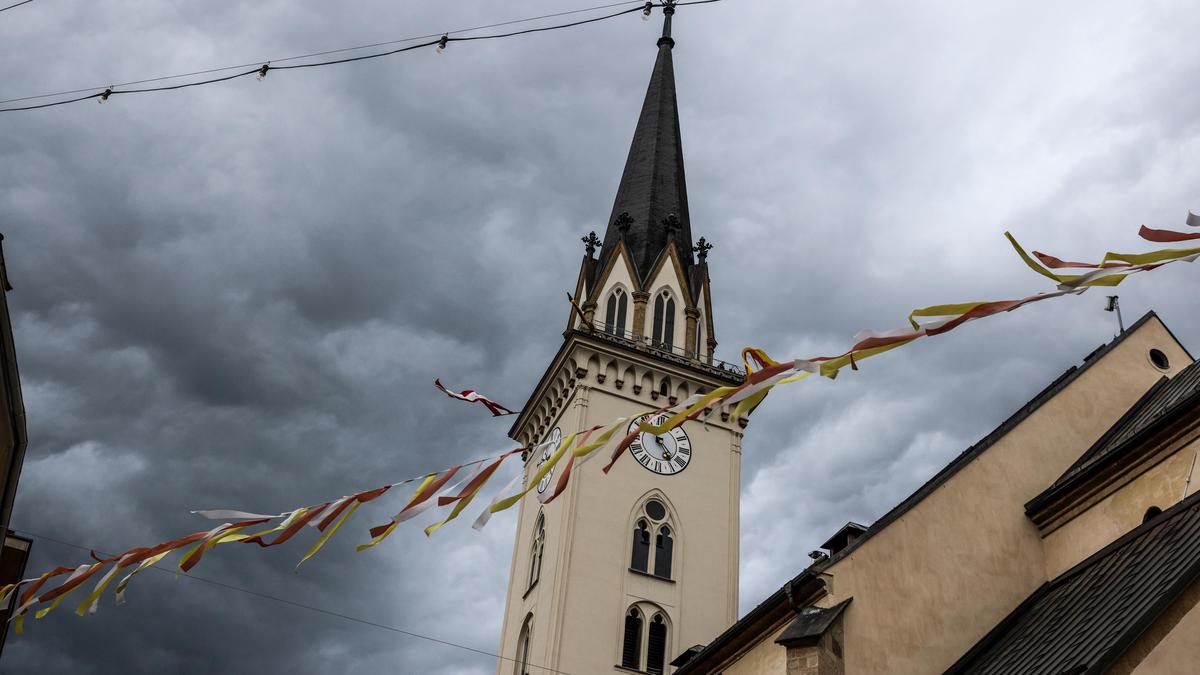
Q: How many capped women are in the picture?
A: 0